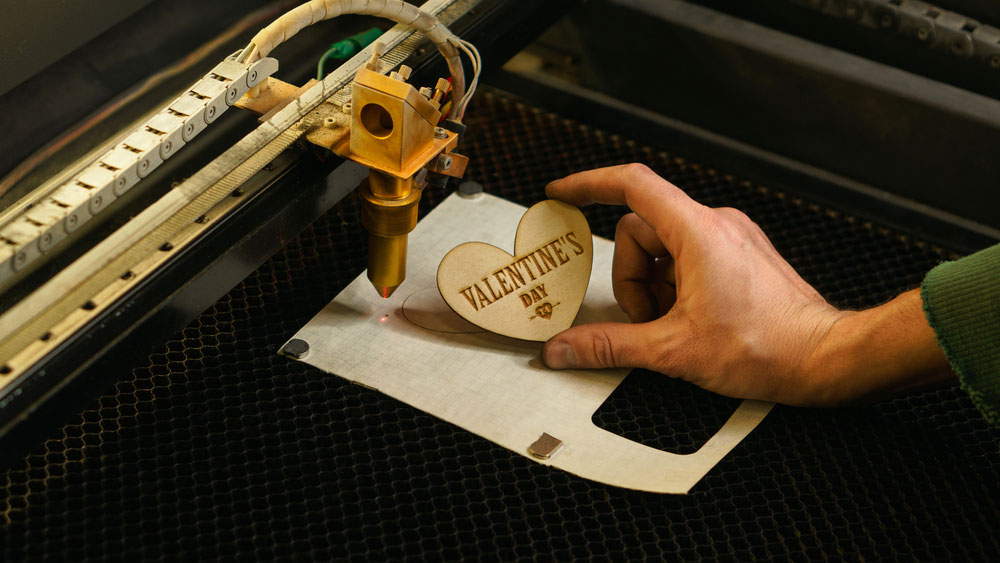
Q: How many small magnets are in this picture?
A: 3